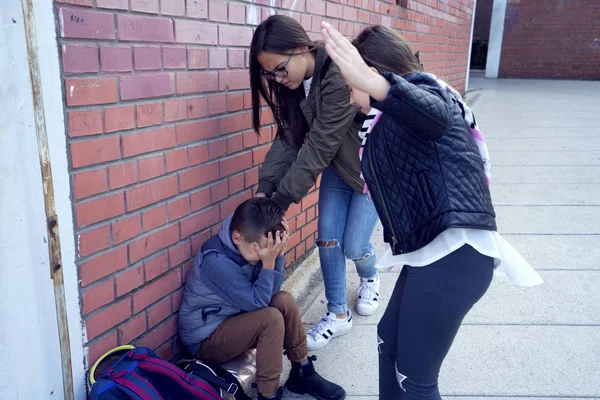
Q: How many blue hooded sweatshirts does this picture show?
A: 1